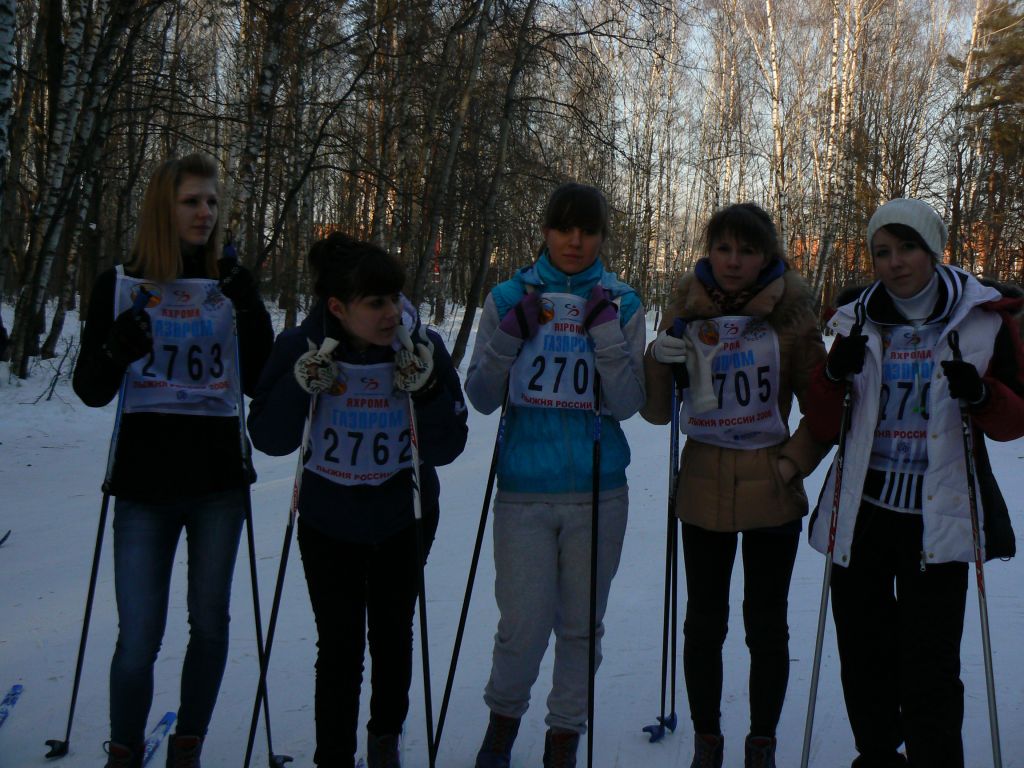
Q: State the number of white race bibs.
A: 5